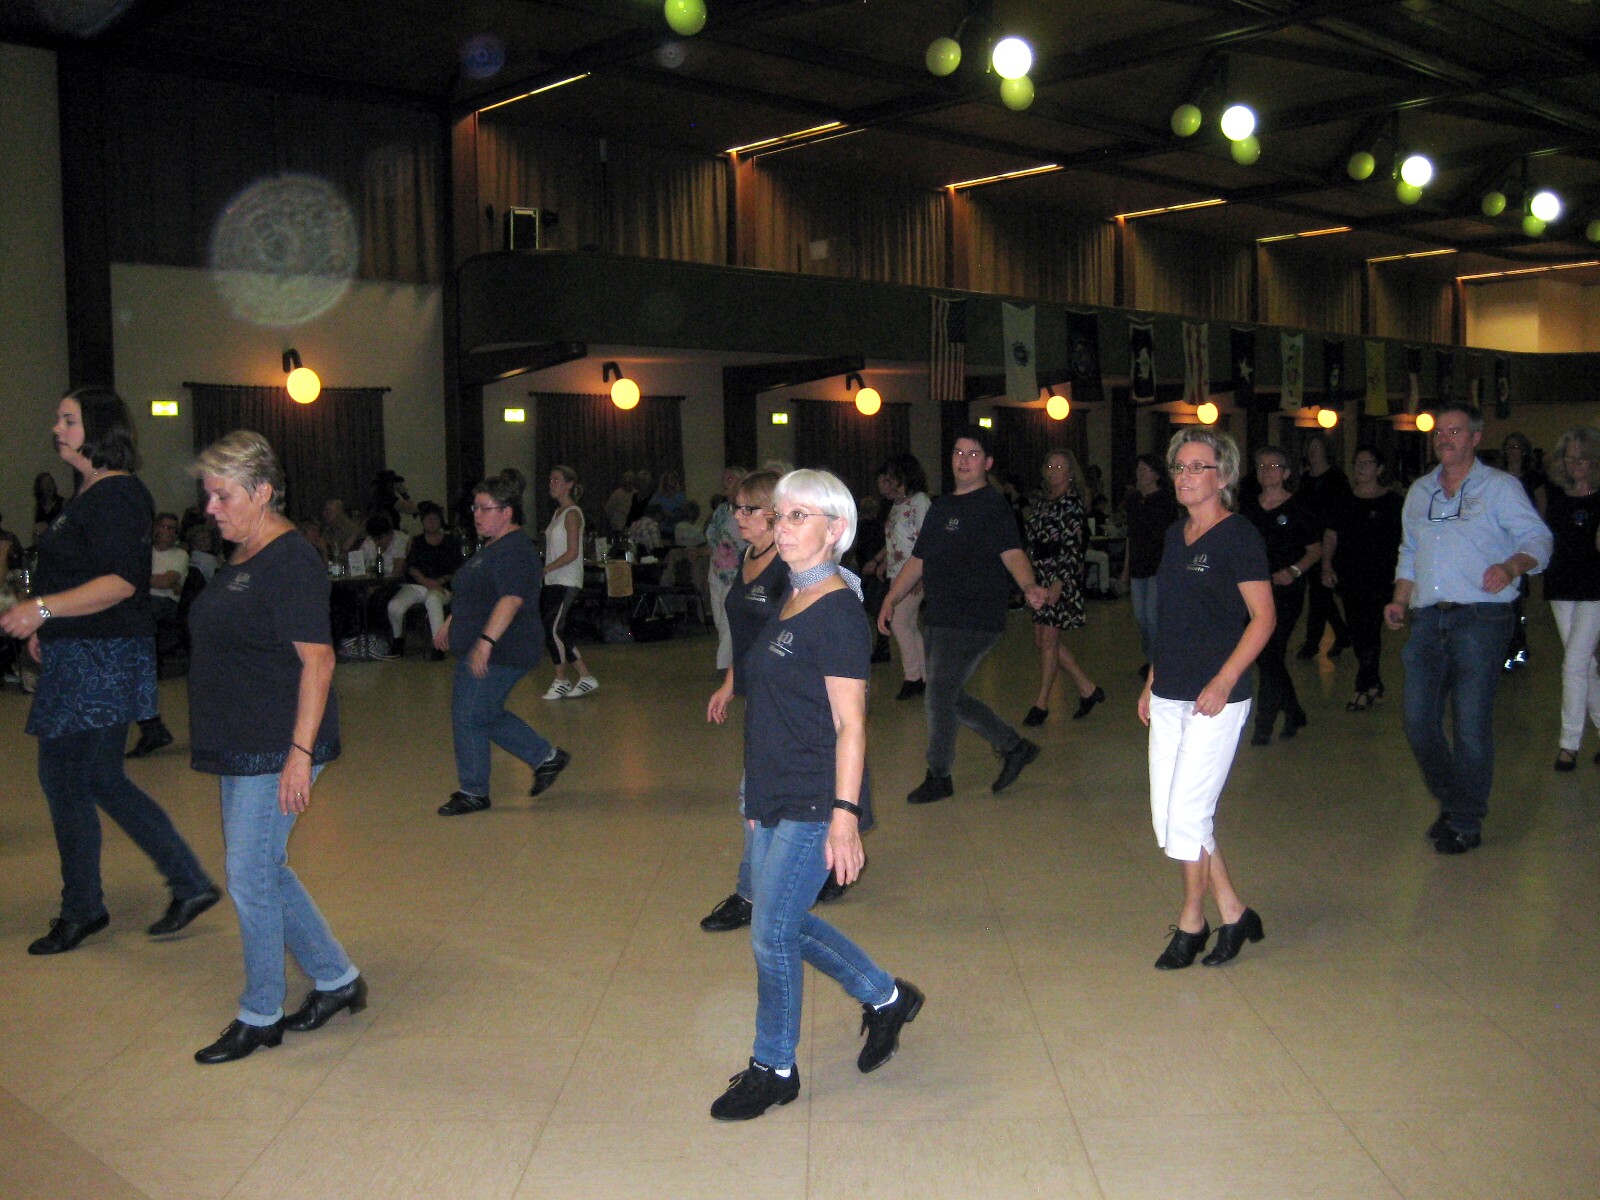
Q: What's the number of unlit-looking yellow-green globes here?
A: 10